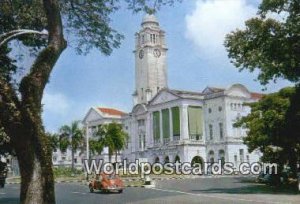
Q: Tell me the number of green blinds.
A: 4